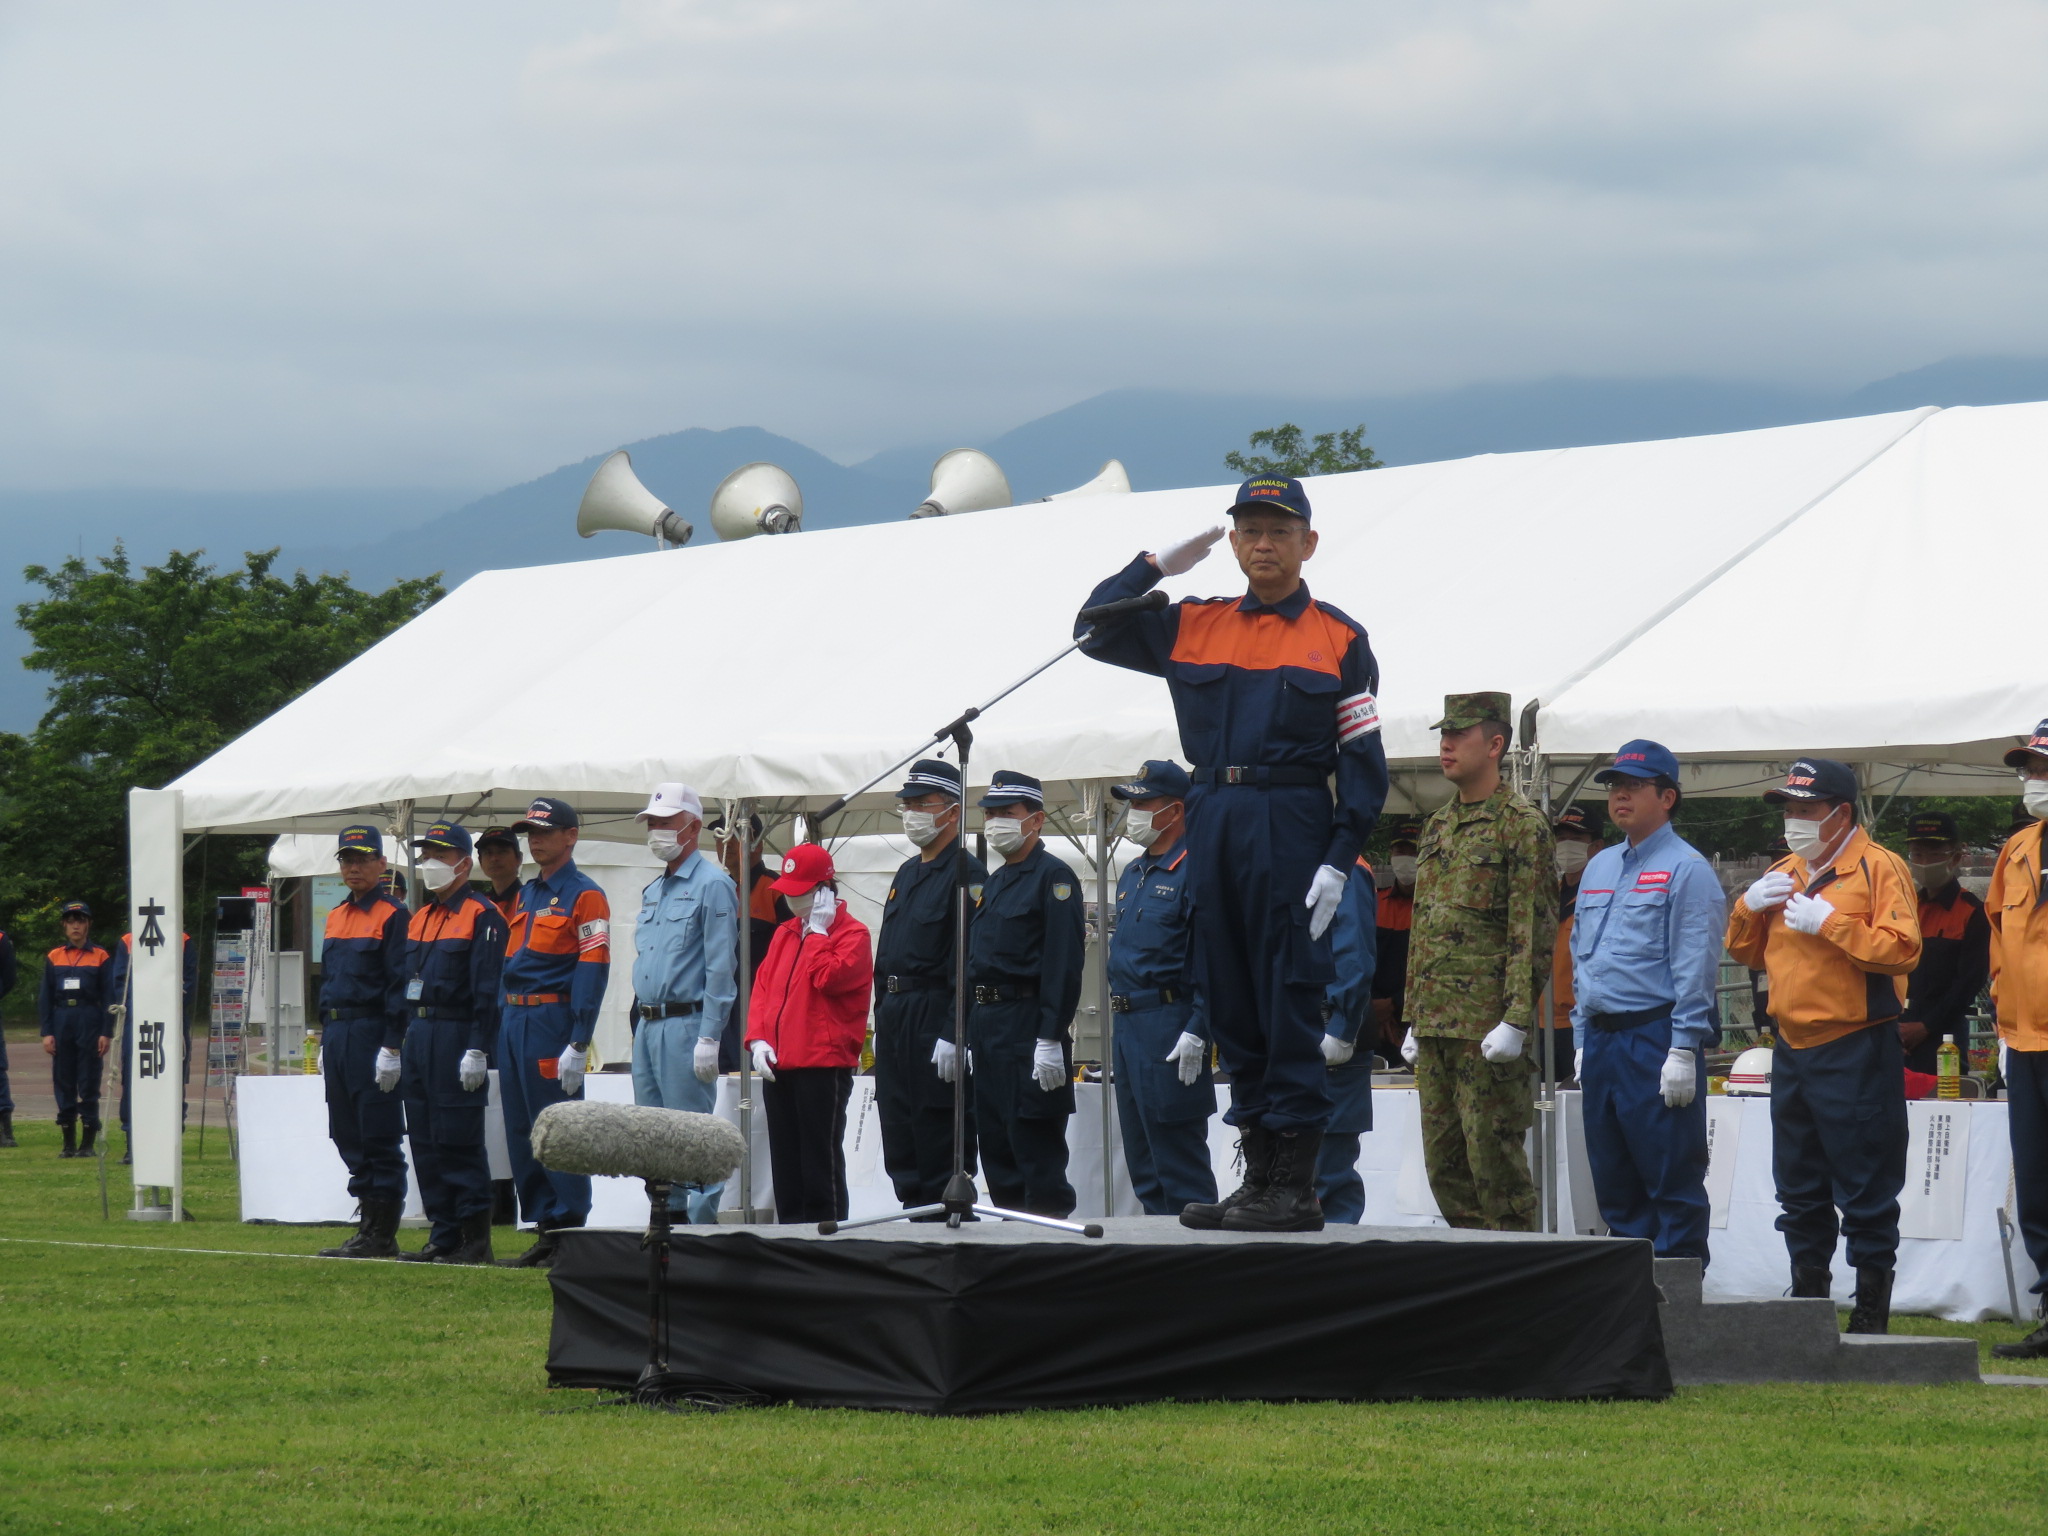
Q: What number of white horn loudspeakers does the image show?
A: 4